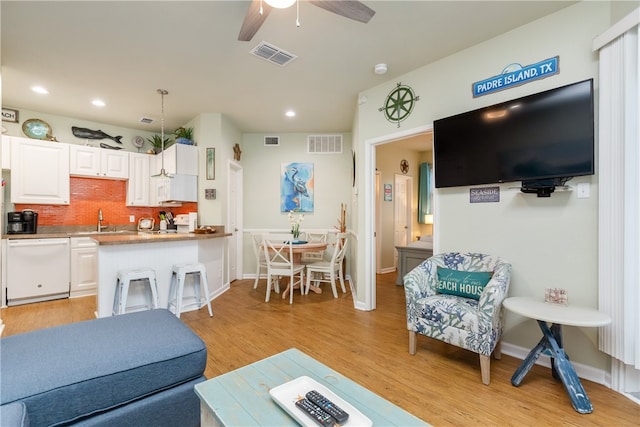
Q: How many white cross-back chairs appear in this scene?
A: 4